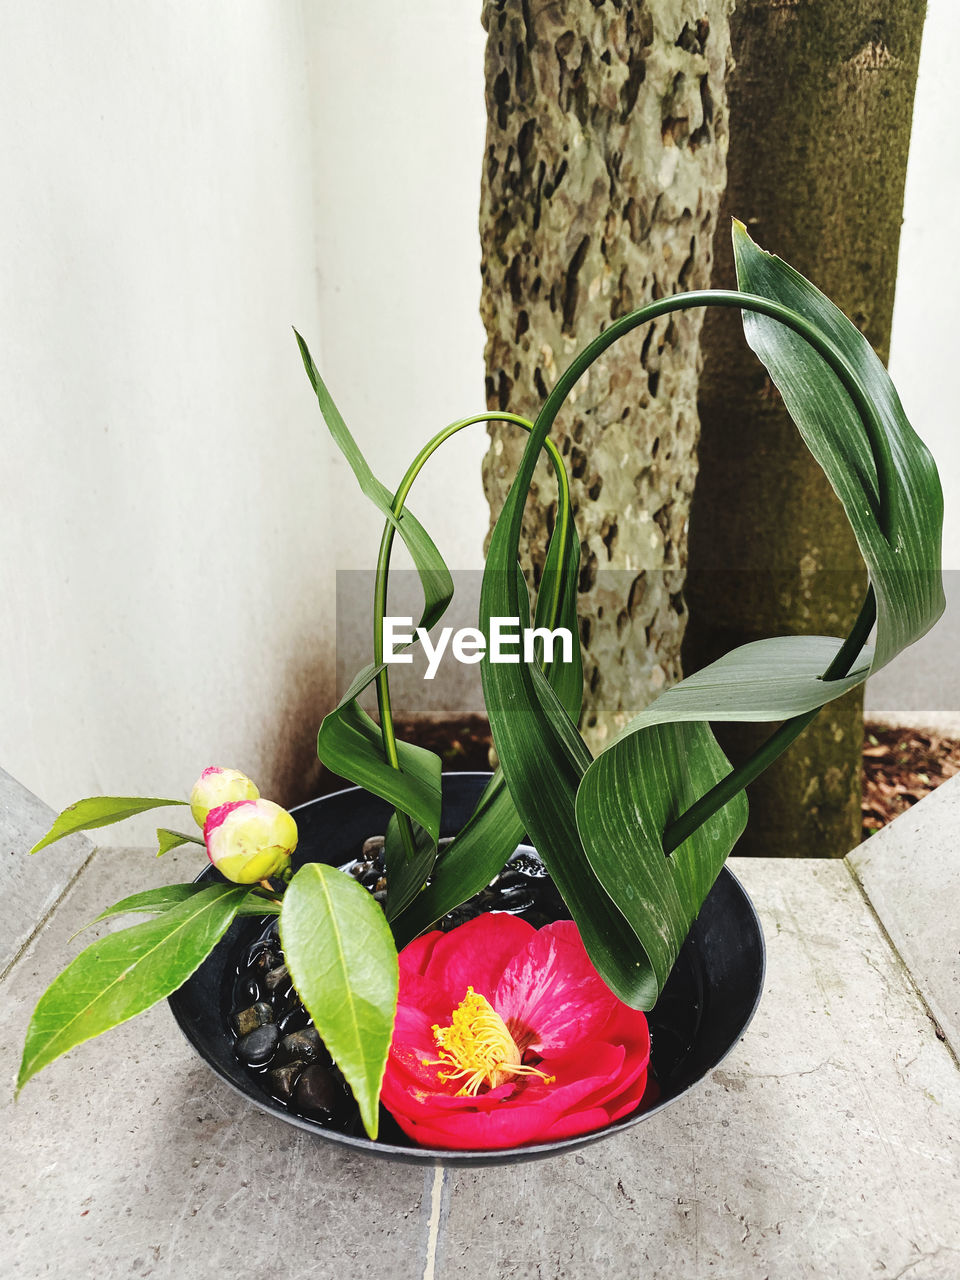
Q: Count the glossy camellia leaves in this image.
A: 5